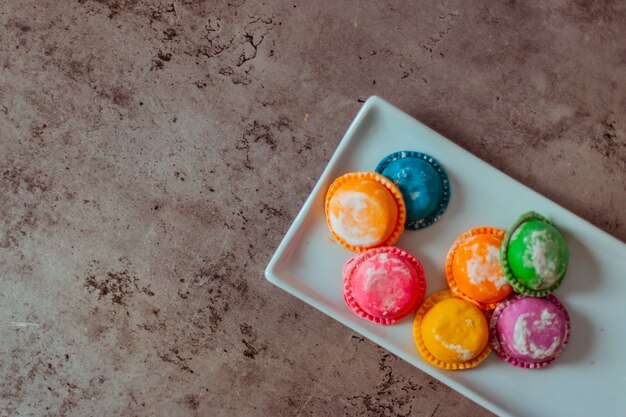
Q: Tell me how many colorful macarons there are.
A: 7